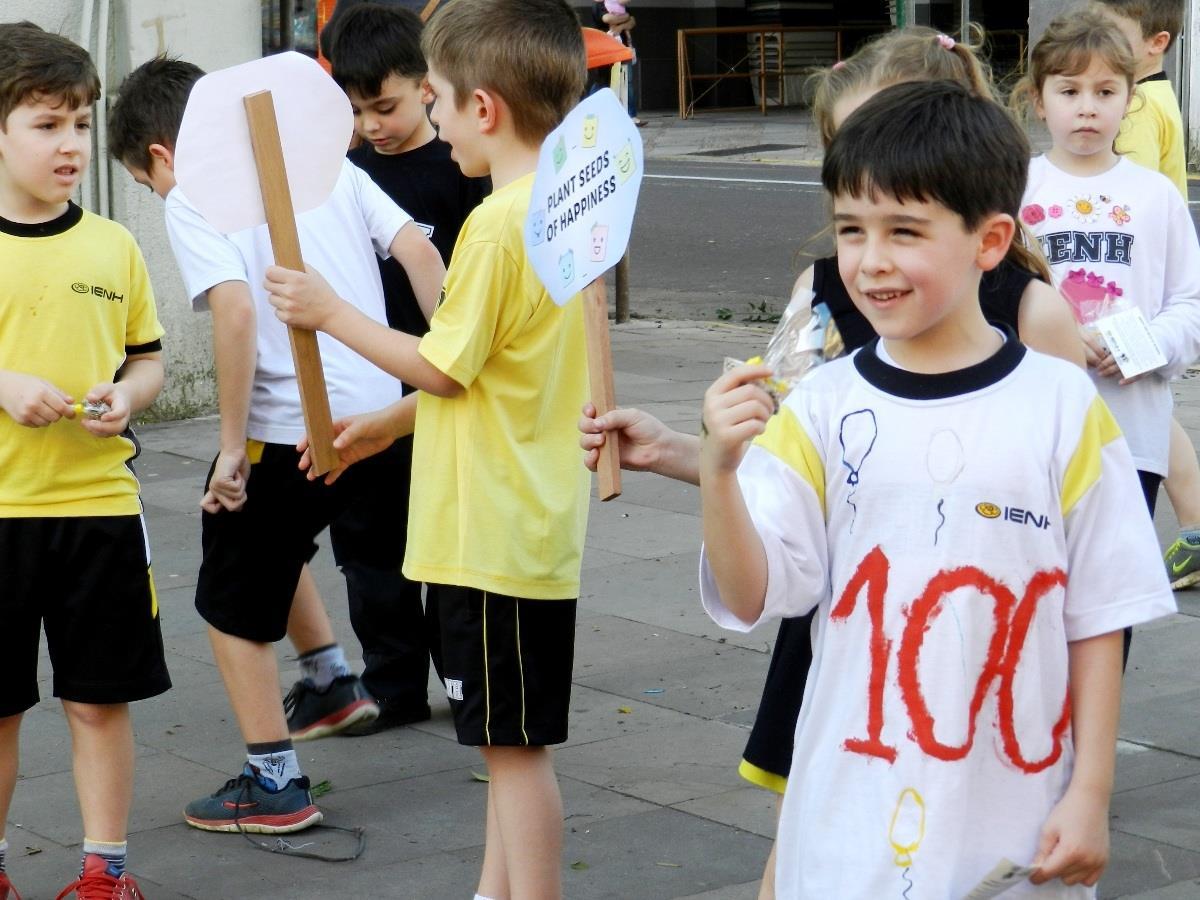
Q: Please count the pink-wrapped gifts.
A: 1